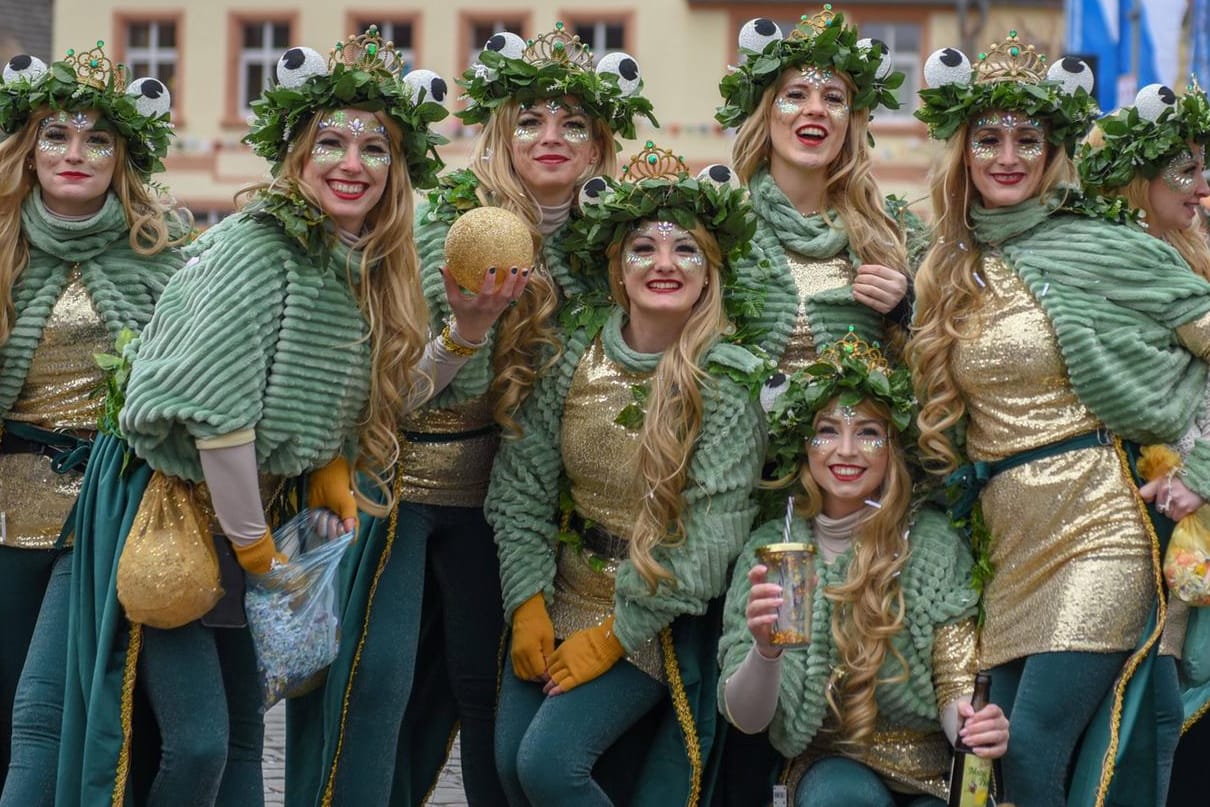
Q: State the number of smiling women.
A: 8